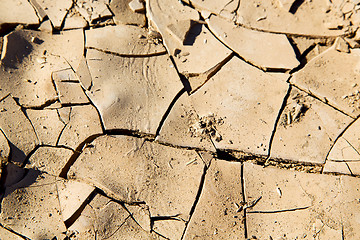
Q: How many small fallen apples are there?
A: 0